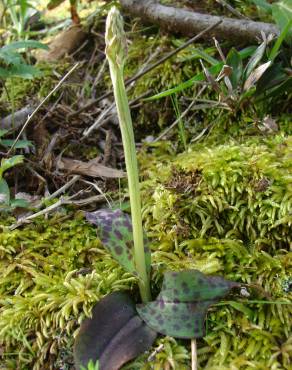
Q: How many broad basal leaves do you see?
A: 3